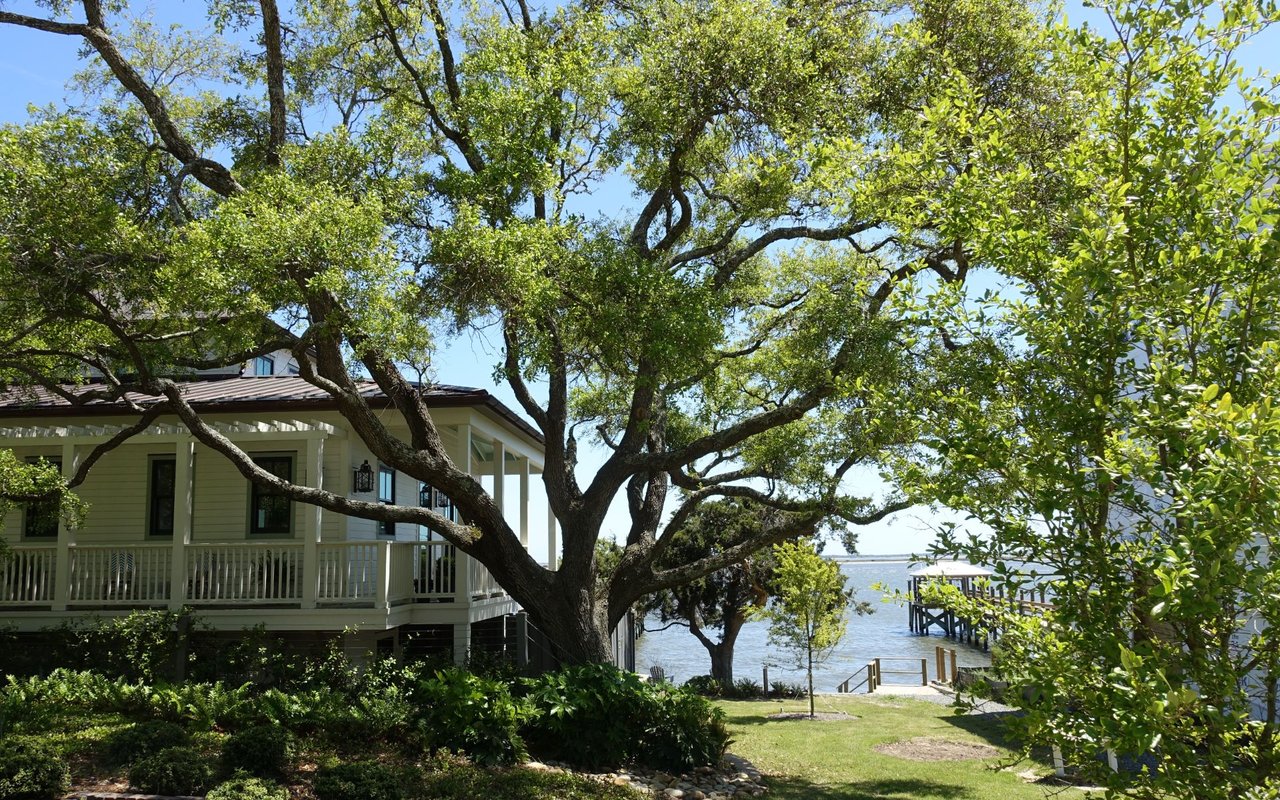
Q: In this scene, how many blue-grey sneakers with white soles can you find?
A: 0